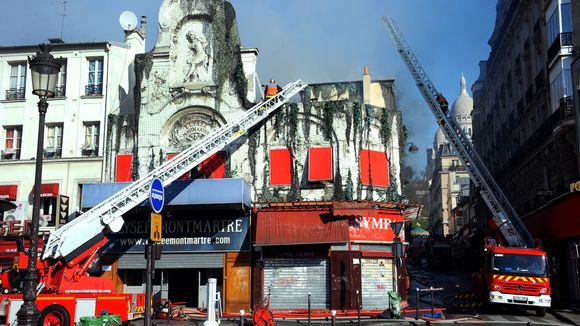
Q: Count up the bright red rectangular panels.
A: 6